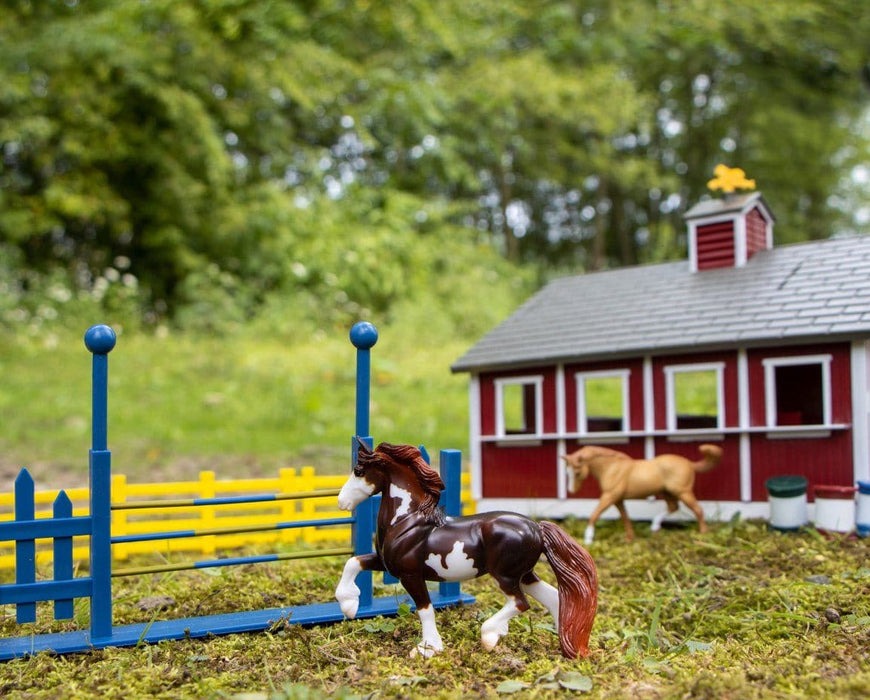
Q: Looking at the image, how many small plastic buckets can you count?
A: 3